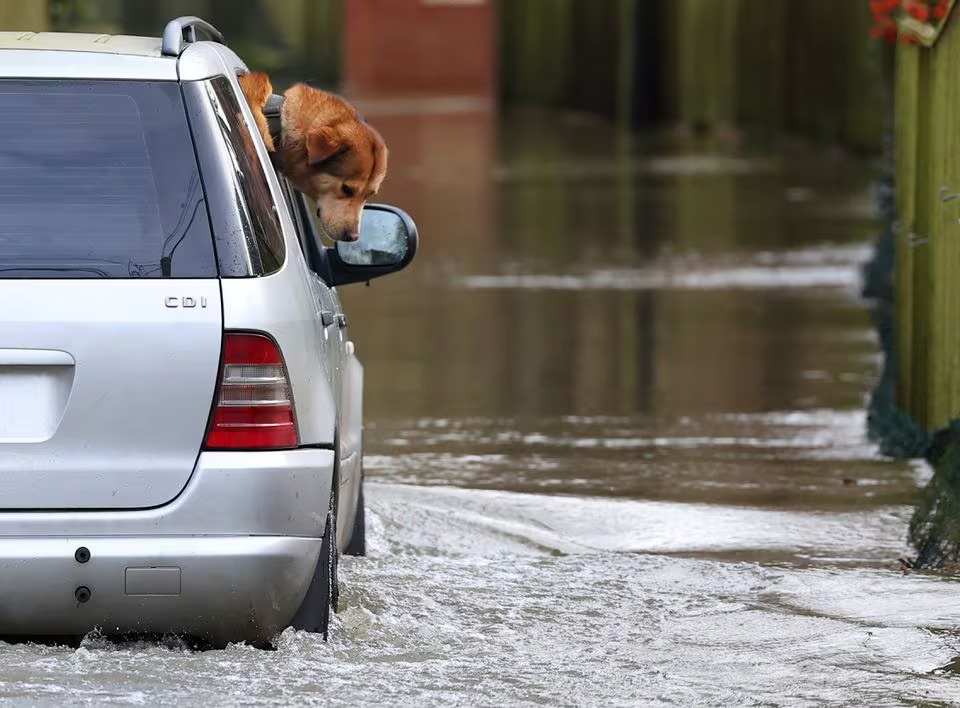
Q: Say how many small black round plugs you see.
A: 2